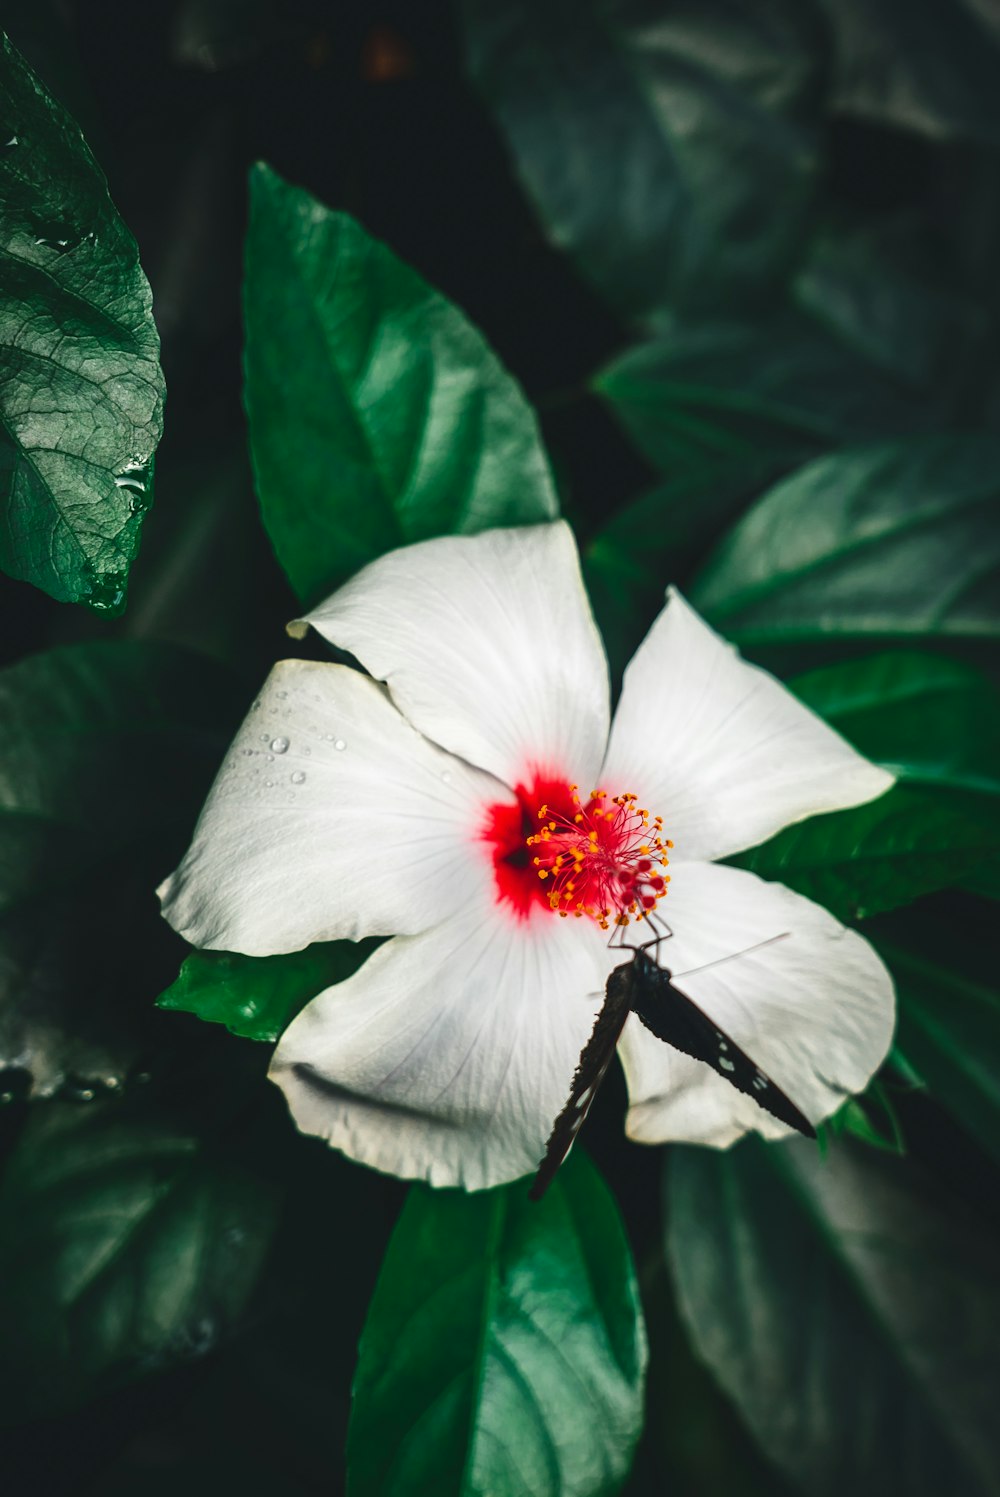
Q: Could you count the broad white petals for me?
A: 5